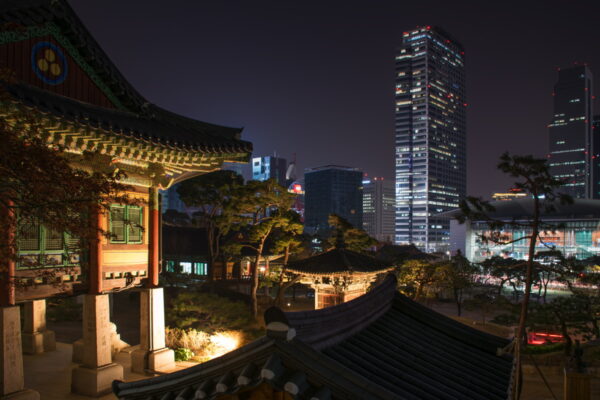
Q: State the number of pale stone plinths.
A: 4